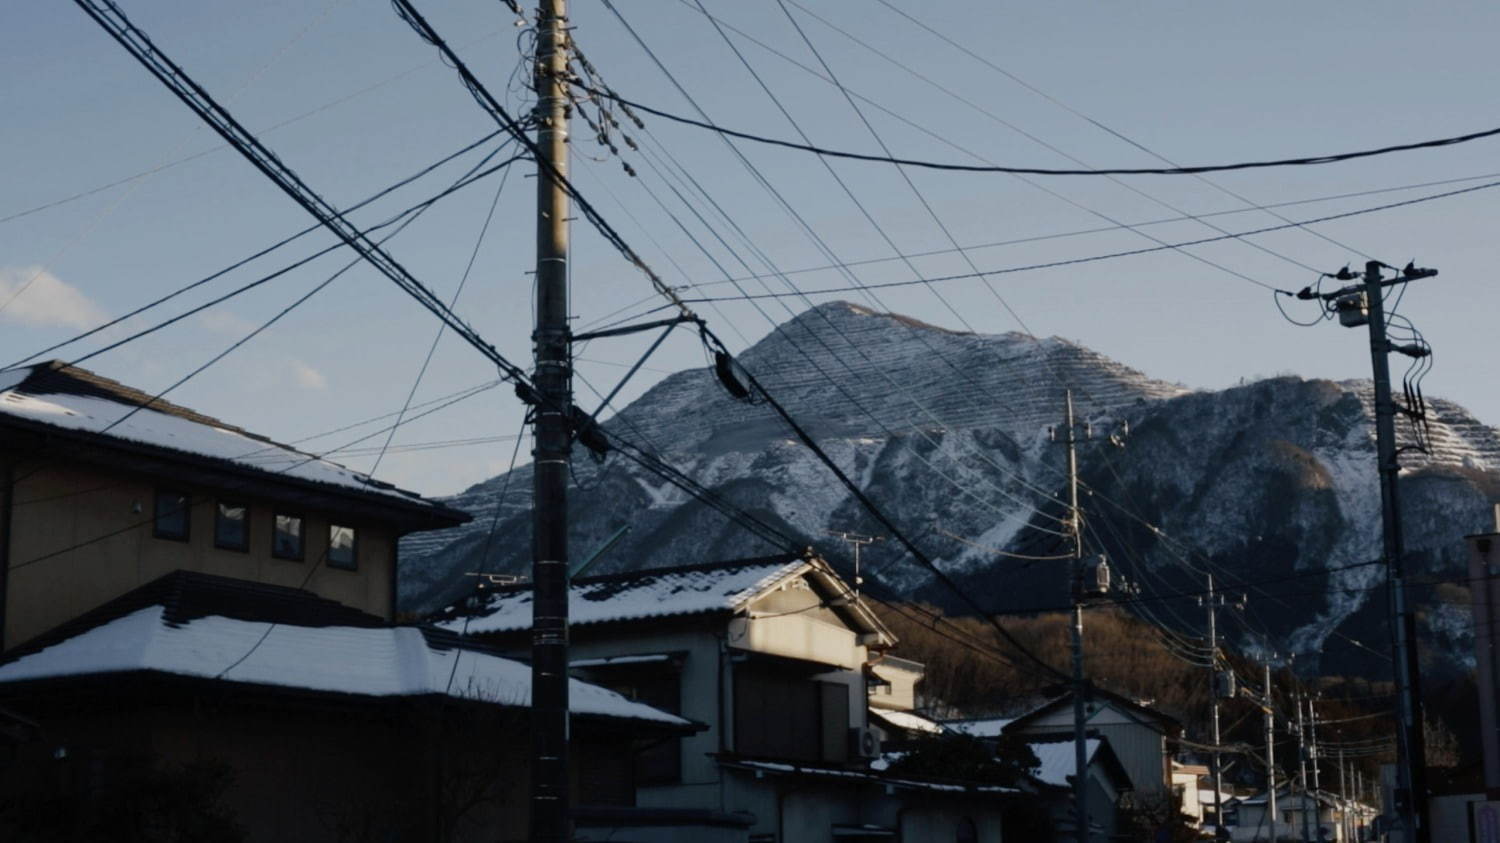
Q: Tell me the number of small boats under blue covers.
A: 0